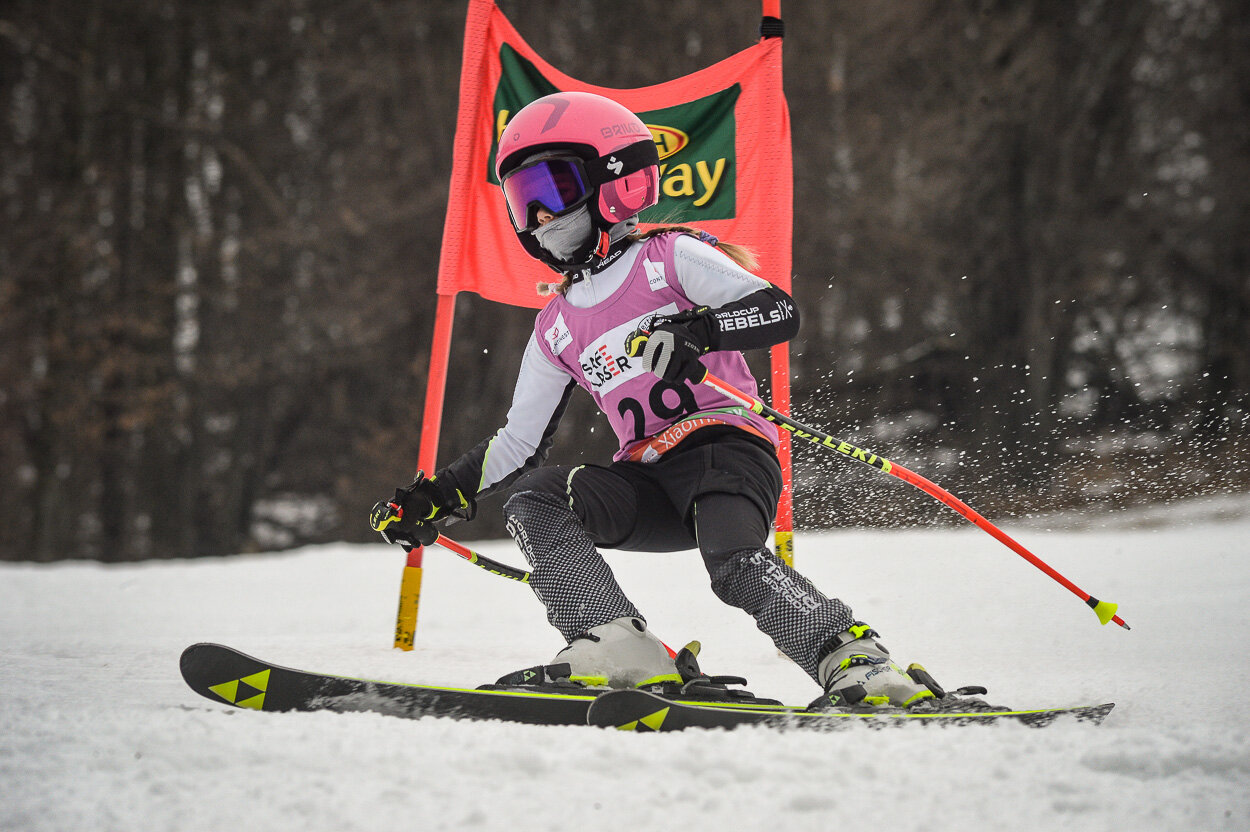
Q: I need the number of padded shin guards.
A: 2